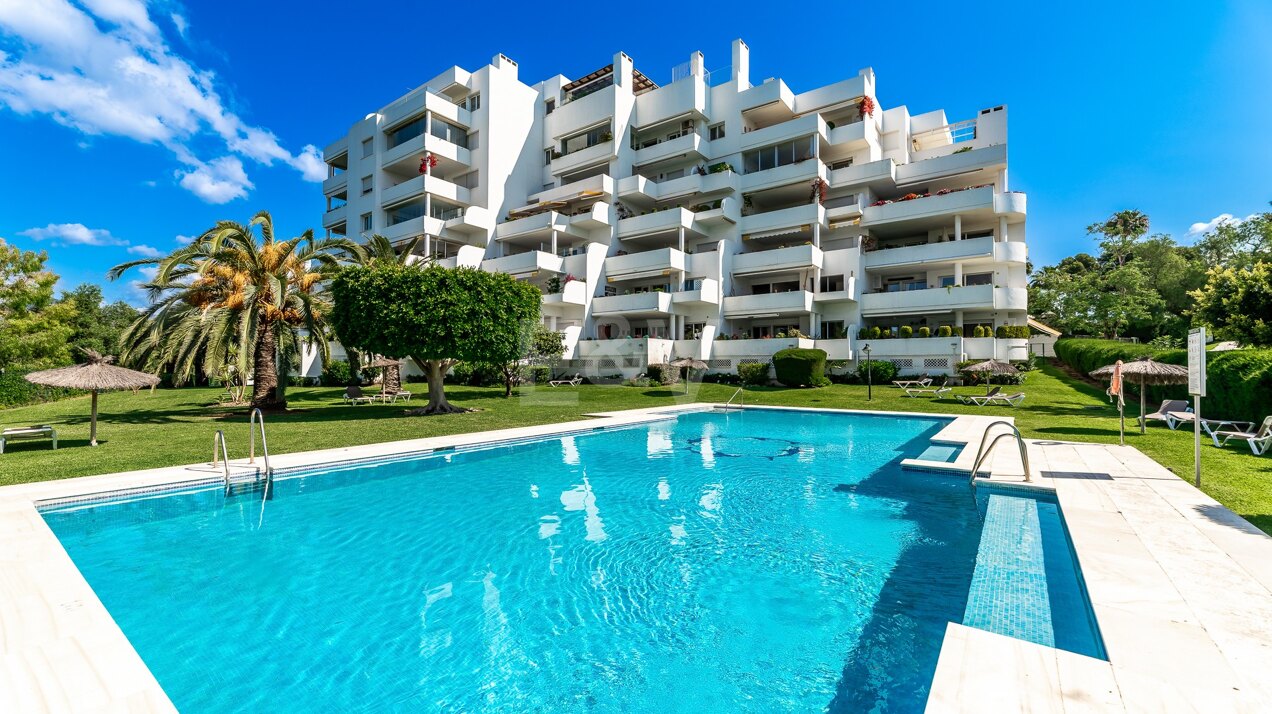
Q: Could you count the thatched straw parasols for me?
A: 5